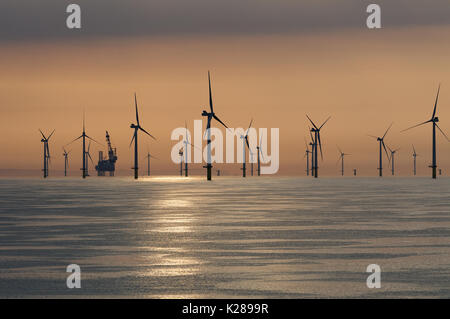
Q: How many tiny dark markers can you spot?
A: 3